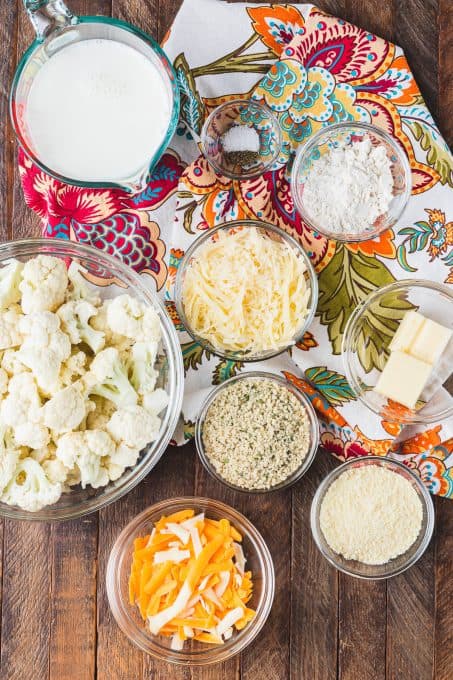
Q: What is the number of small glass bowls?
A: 7